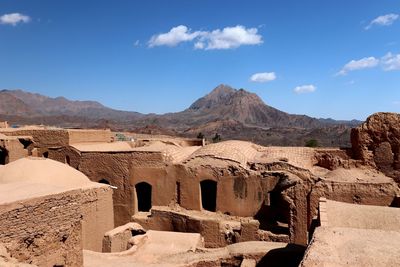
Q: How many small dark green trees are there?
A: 3